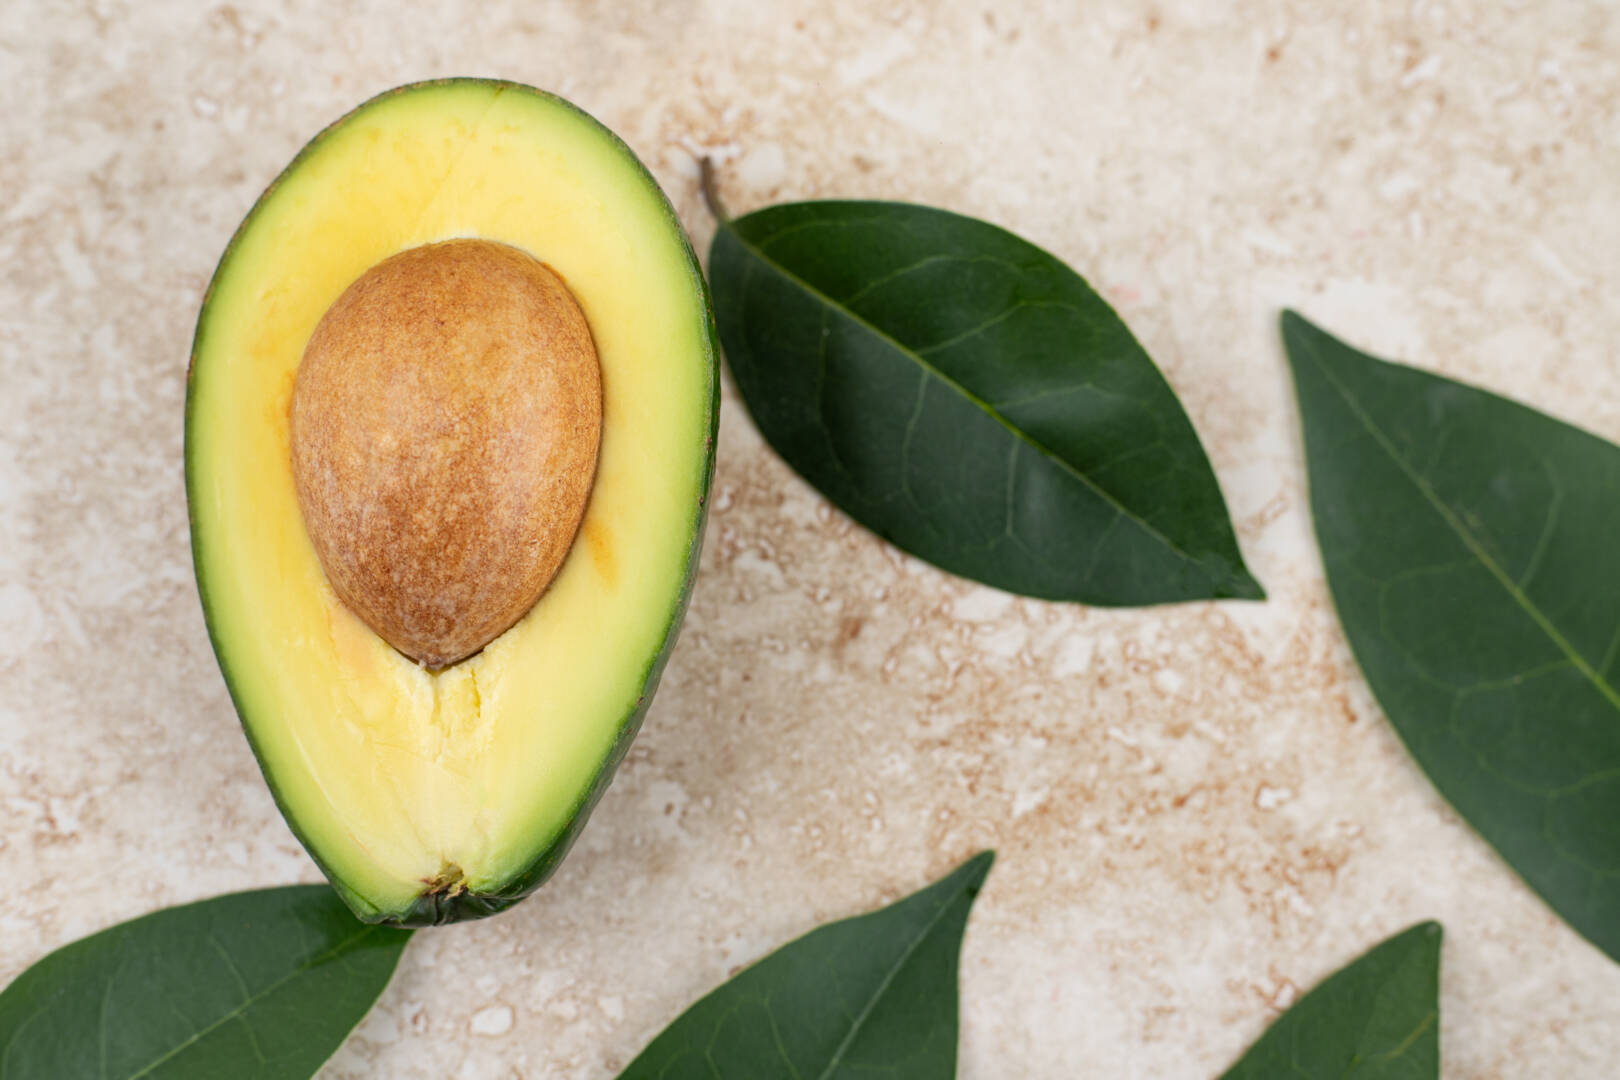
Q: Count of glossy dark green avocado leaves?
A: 5